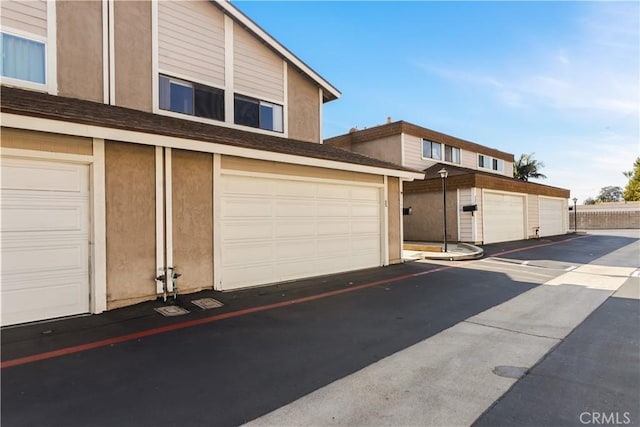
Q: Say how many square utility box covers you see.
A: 2